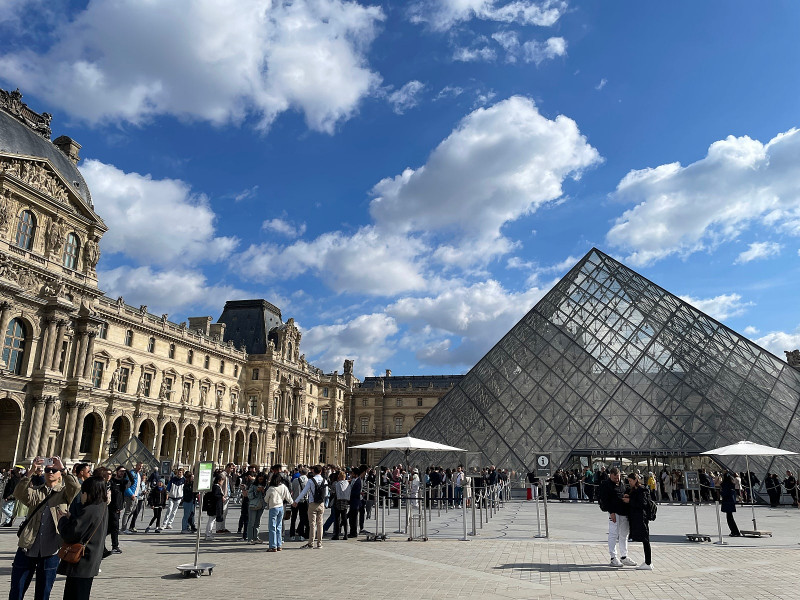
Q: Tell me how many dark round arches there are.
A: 10